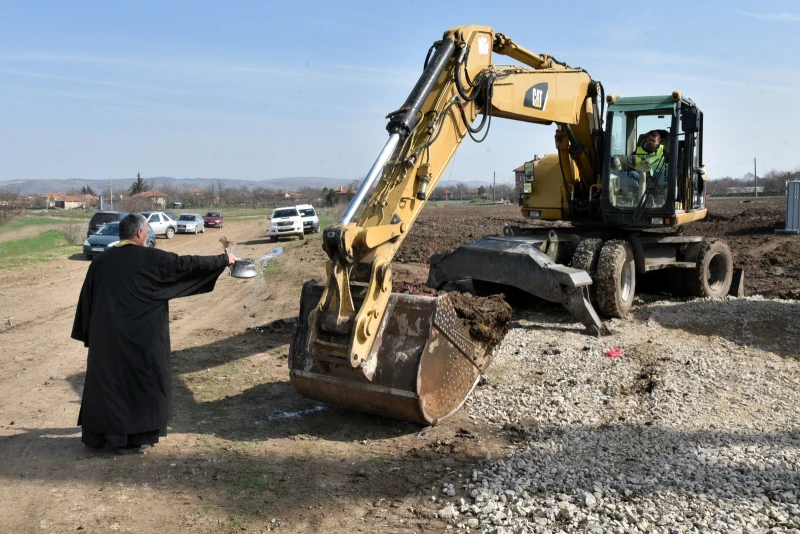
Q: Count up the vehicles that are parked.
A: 7